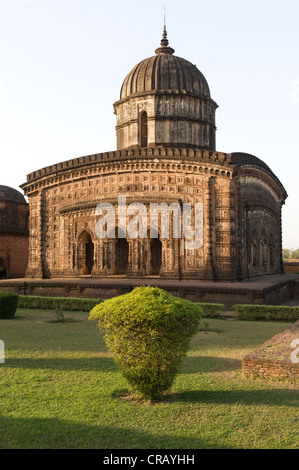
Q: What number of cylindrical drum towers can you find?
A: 1